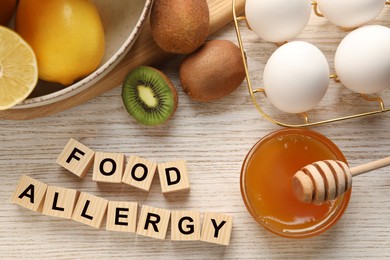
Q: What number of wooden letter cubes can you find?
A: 11